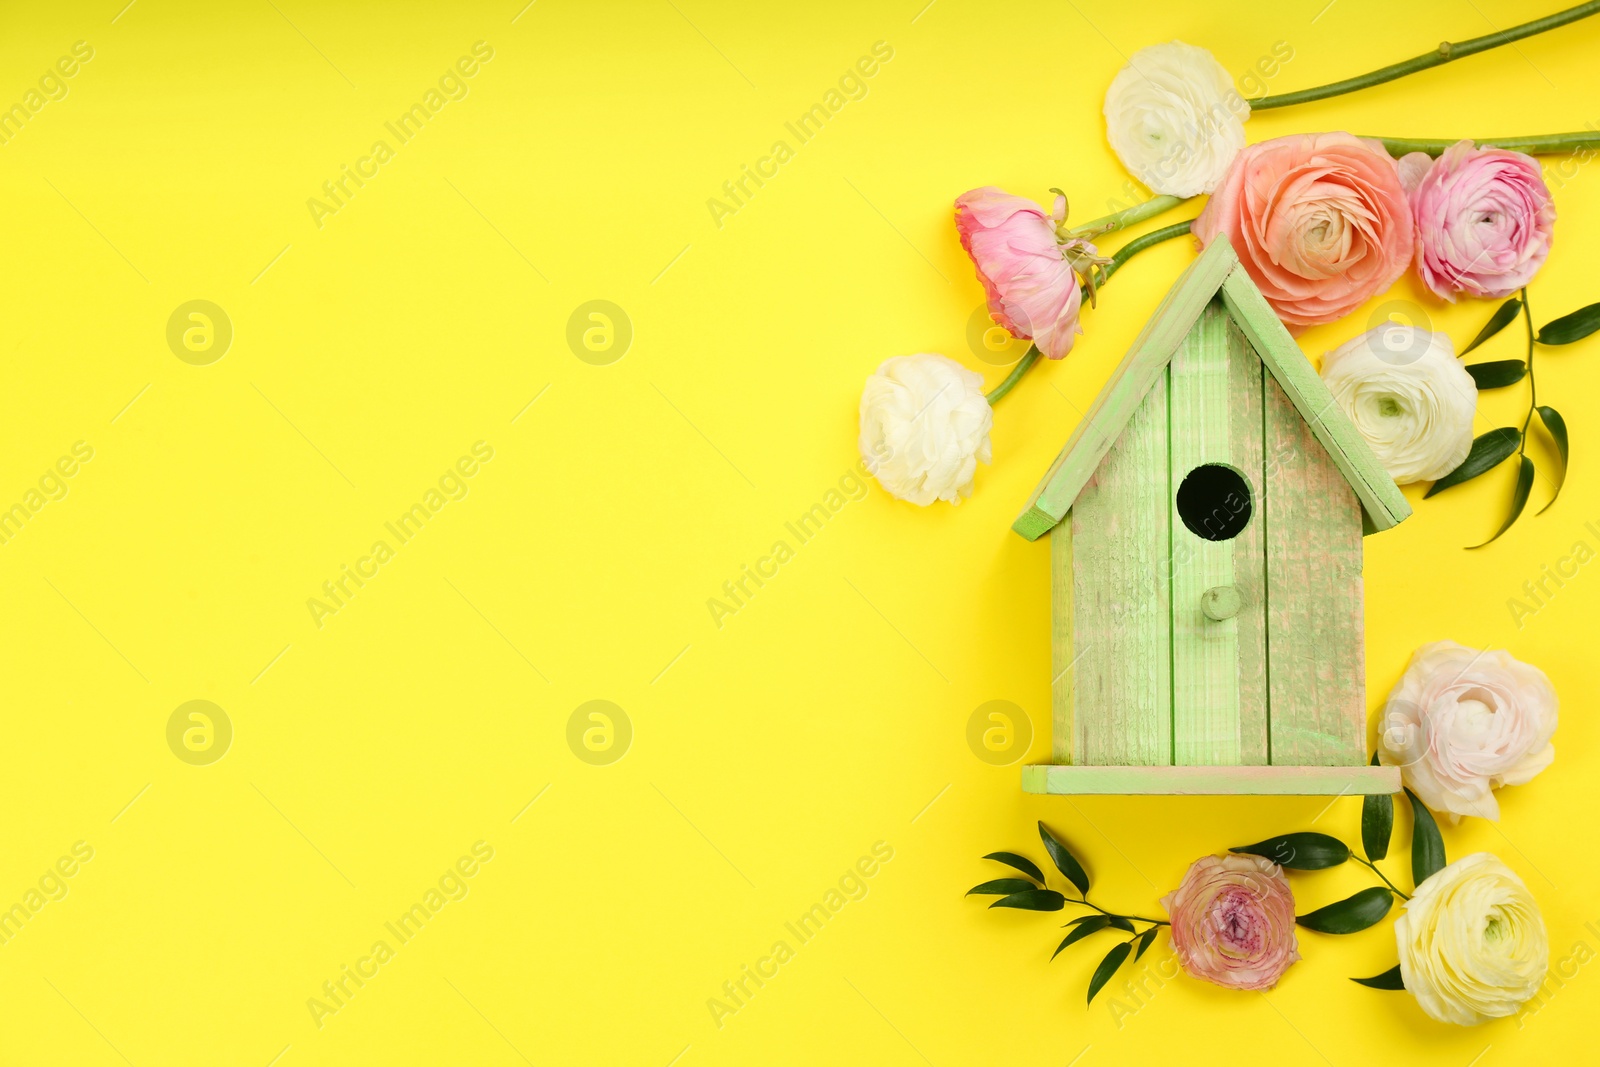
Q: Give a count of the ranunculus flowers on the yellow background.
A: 9